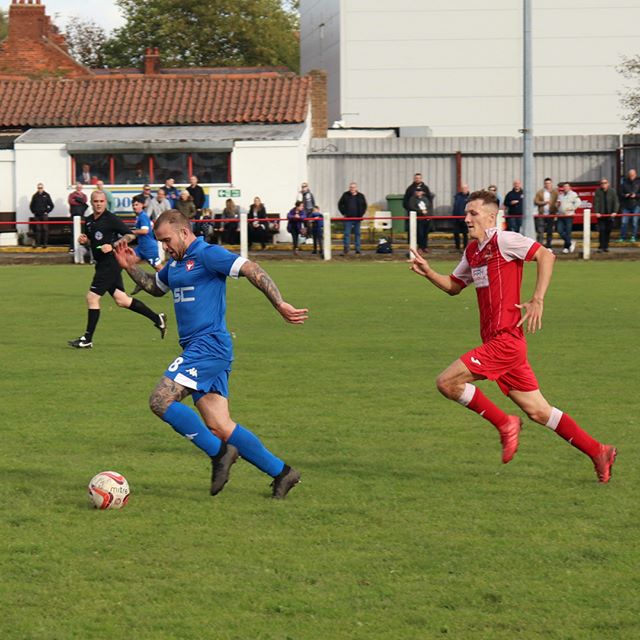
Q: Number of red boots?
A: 2